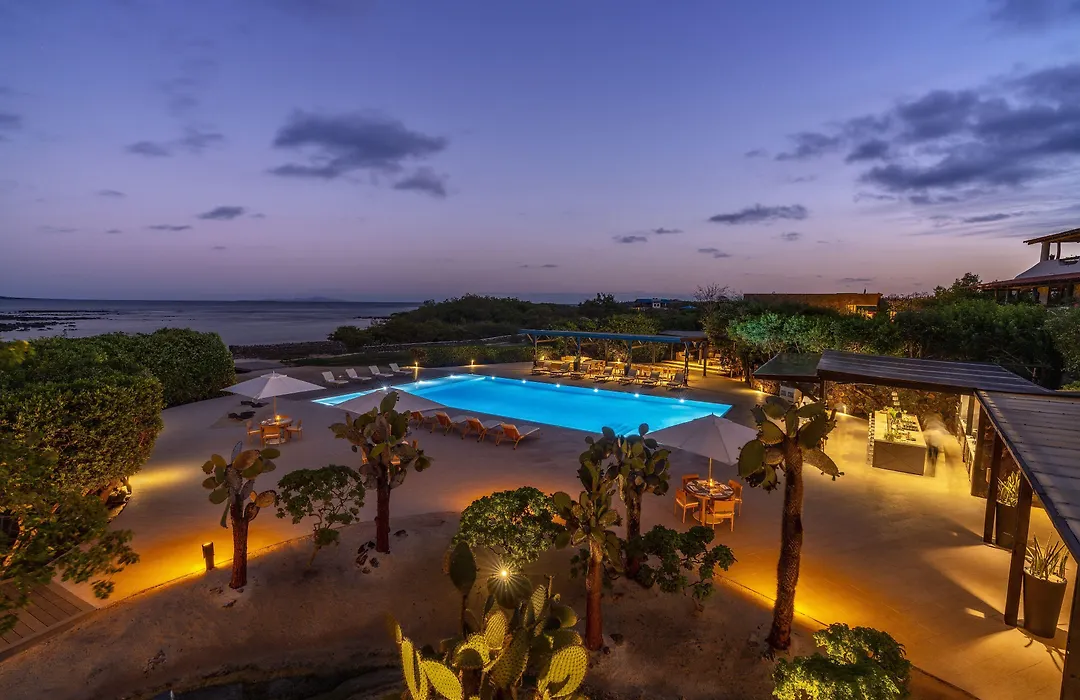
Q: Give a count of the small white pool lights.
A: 9